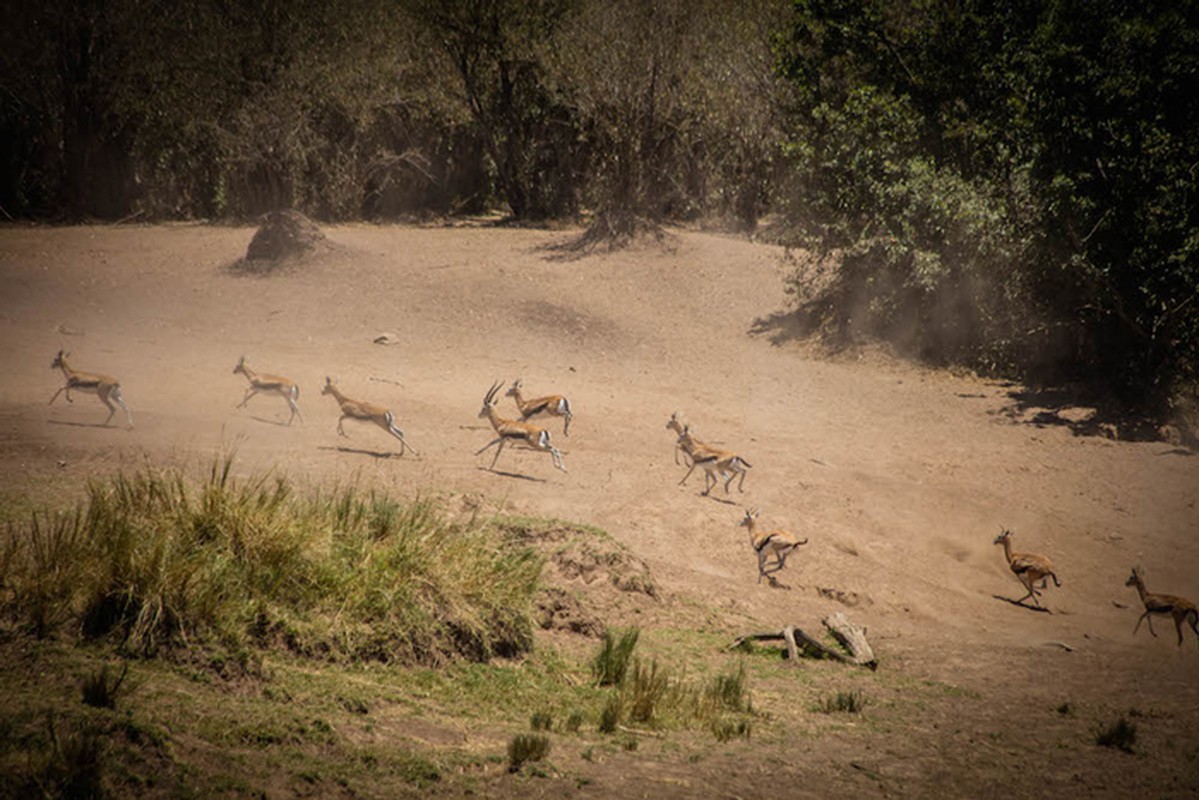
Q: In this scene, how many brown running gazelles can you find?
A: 10